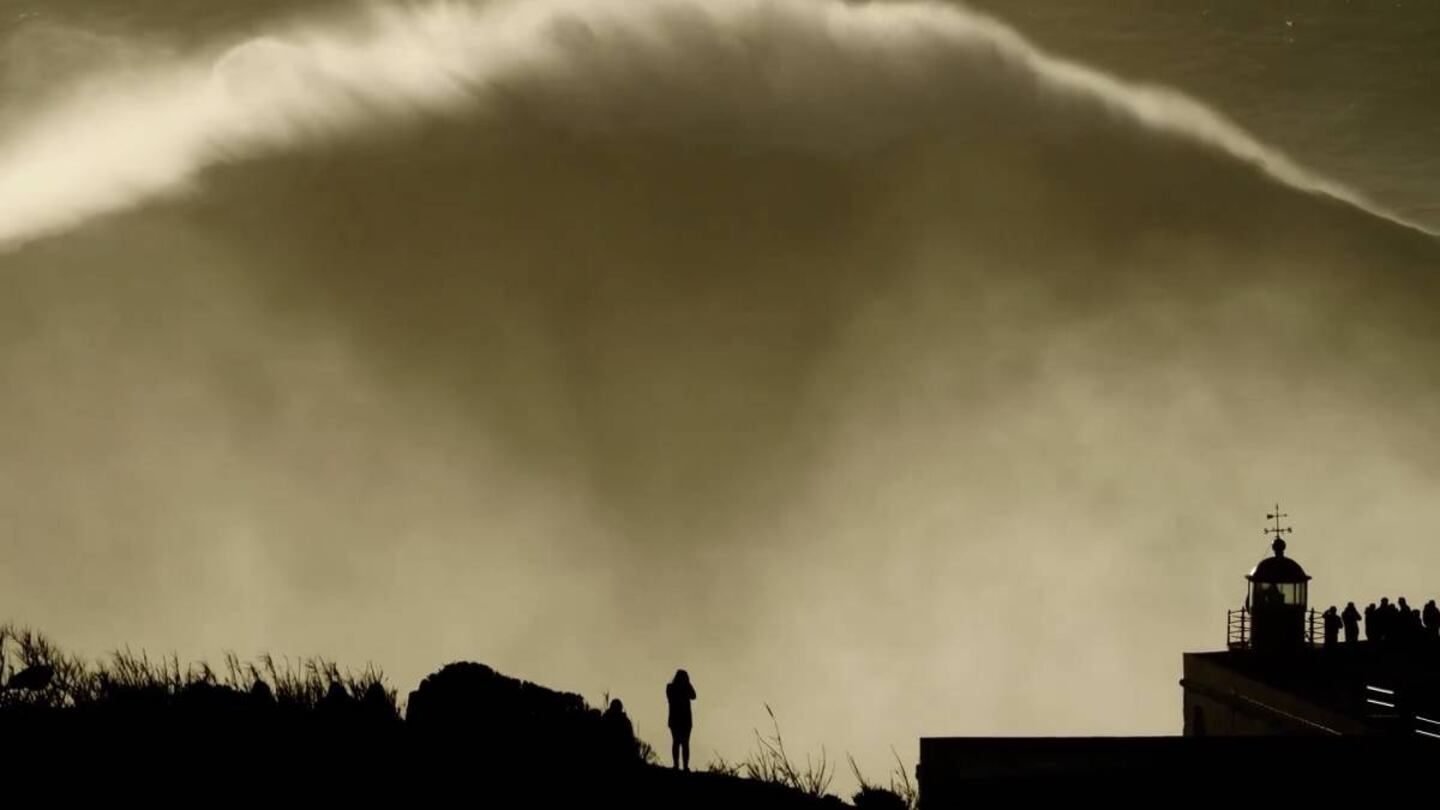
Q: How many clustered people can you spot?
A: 8